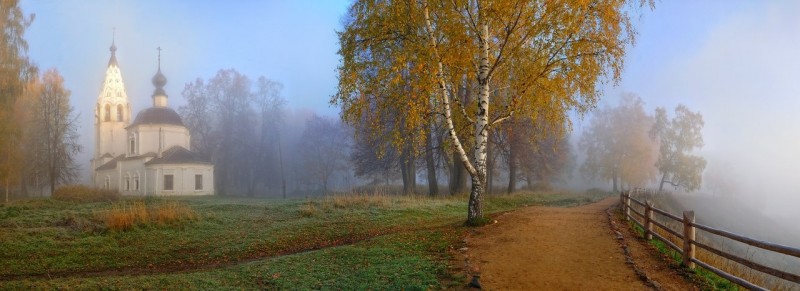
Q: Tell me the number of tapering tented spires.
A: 1